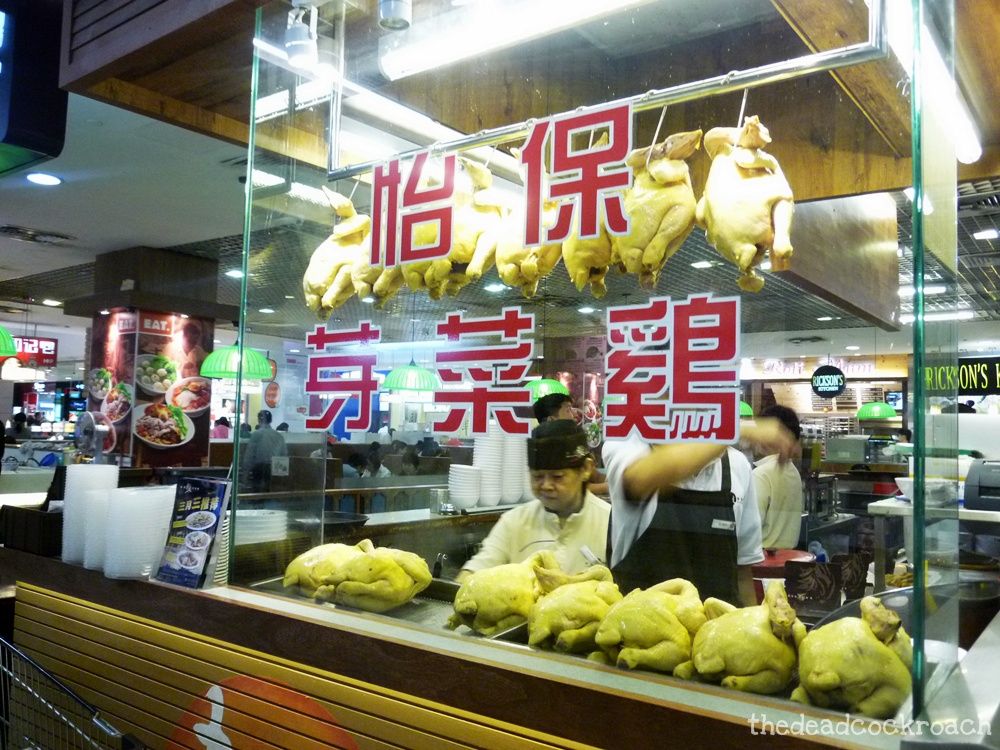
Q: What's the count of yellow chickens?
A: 15